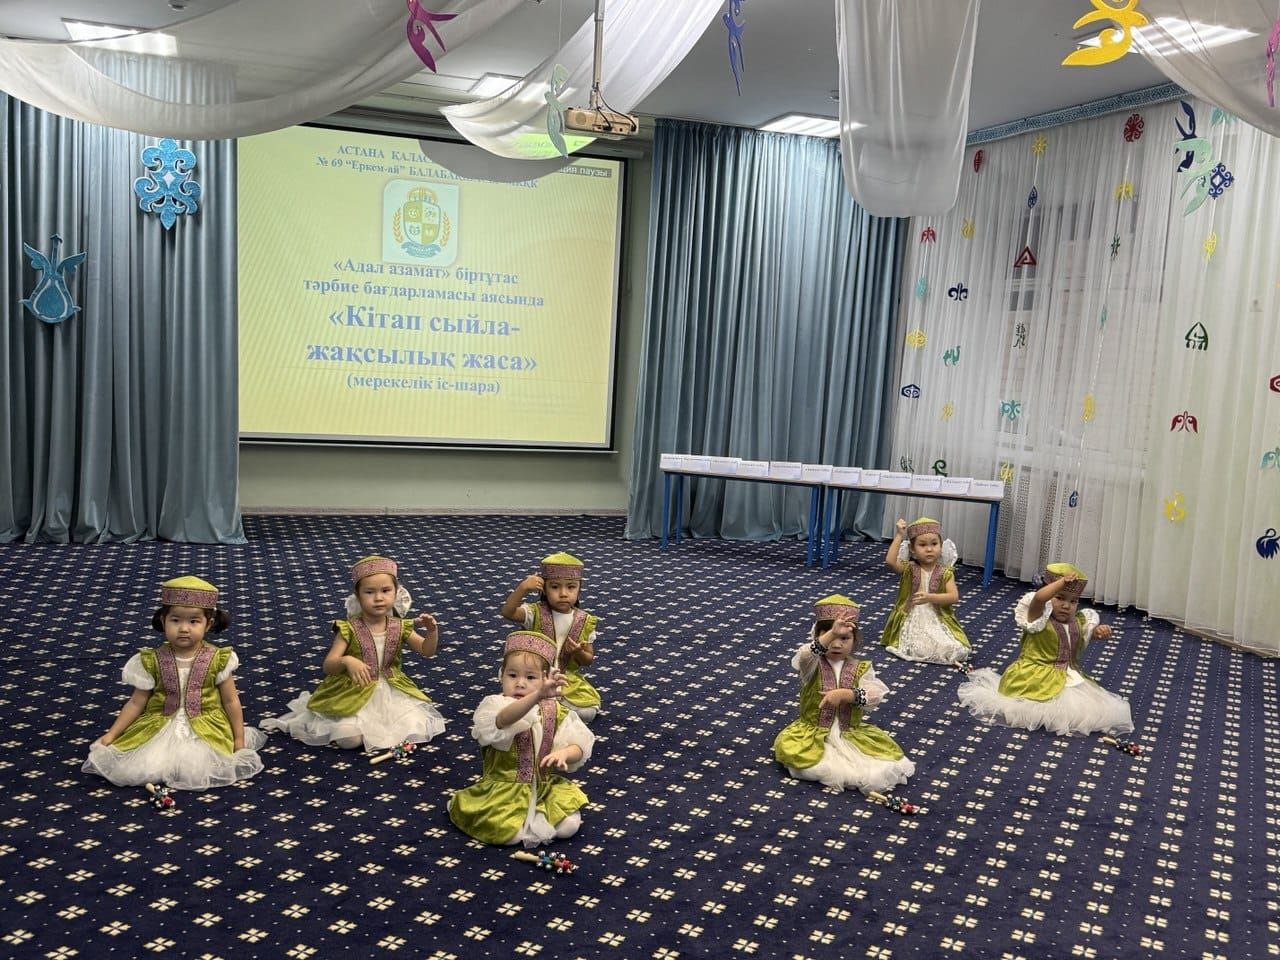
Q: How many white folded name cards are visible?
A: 12